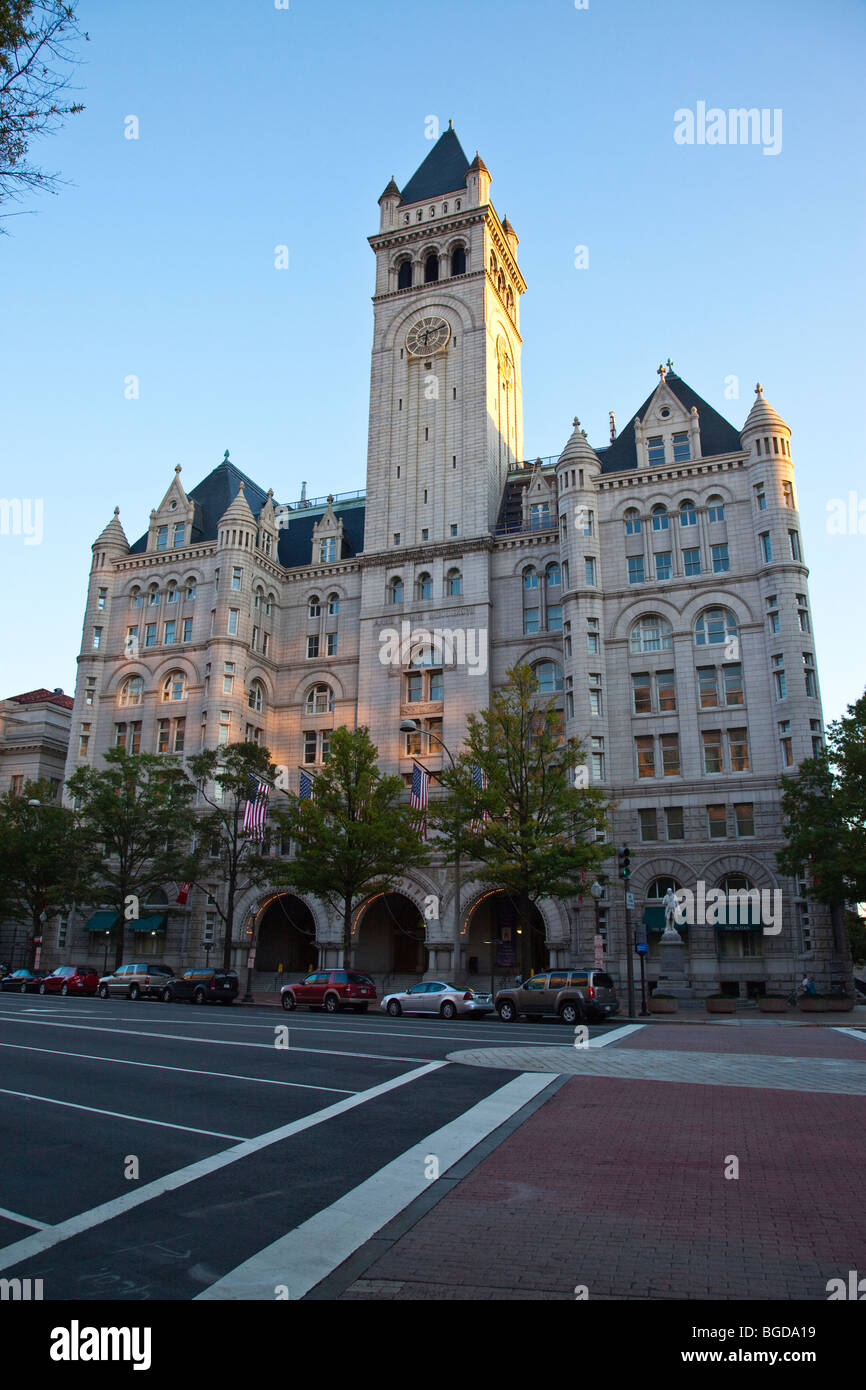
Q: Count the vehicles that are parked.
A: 7